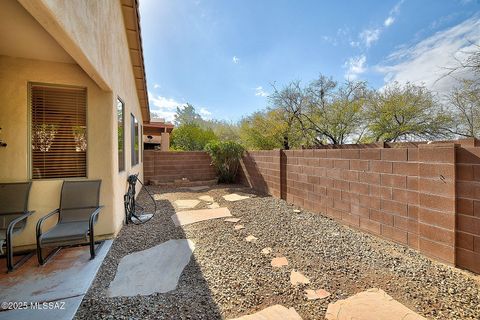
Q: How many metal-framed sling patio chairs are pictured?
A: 2